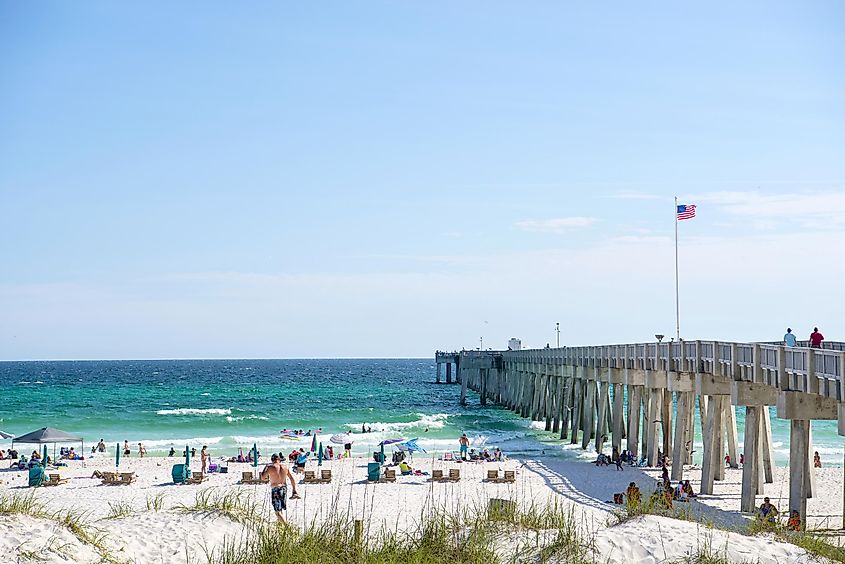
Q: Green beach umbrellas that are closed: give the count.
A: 6